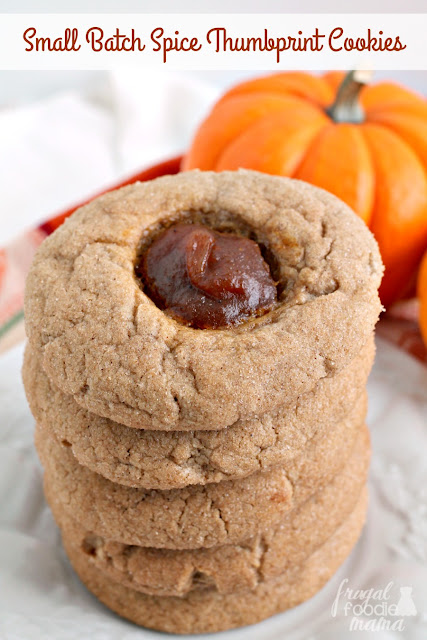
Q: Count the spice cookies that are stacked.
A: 5